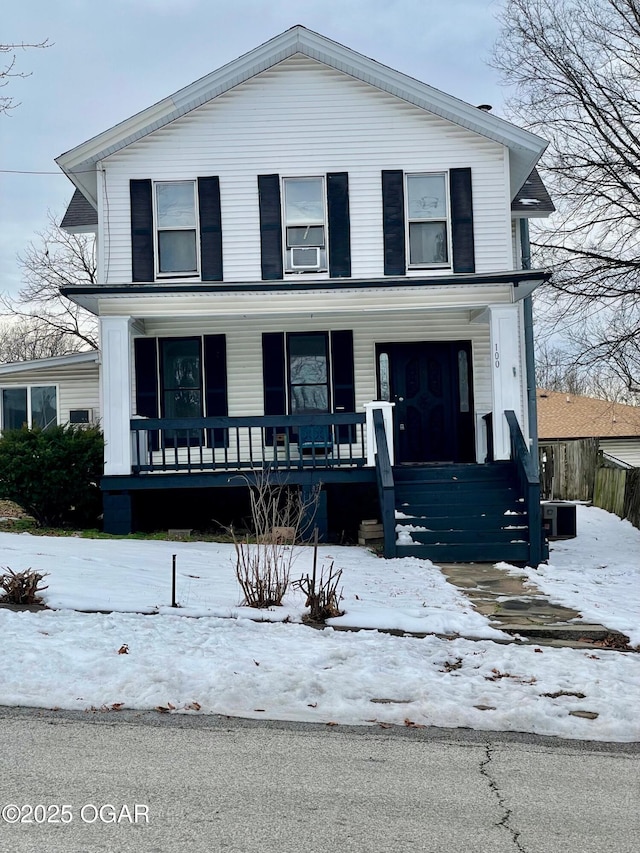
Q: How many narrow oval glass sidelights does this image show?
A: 2